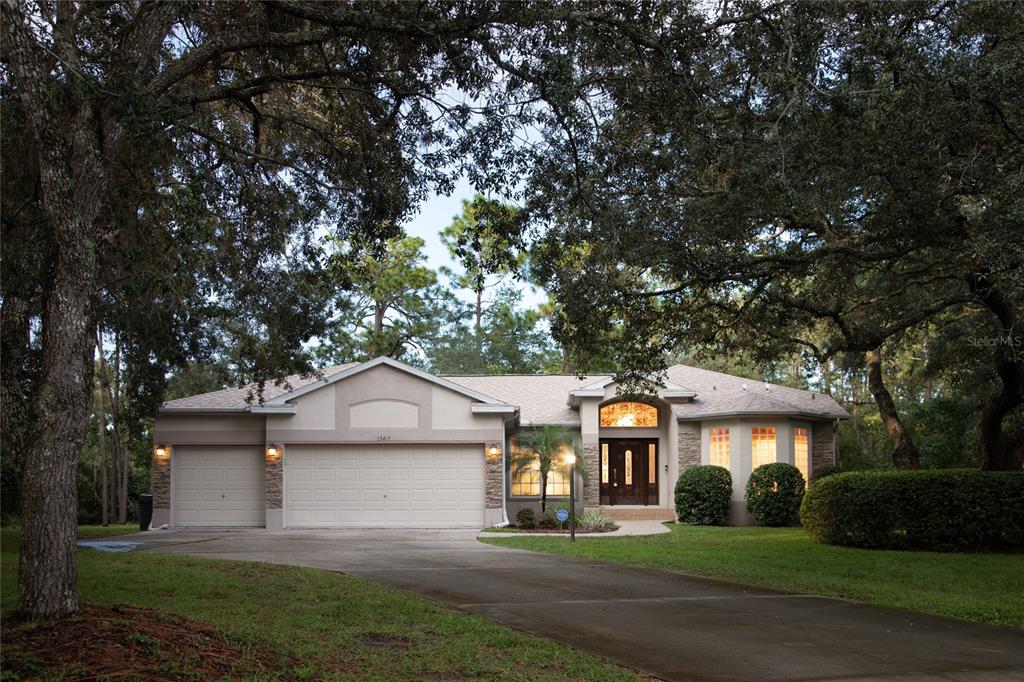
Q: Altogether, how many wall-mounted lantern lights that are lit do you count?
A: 3